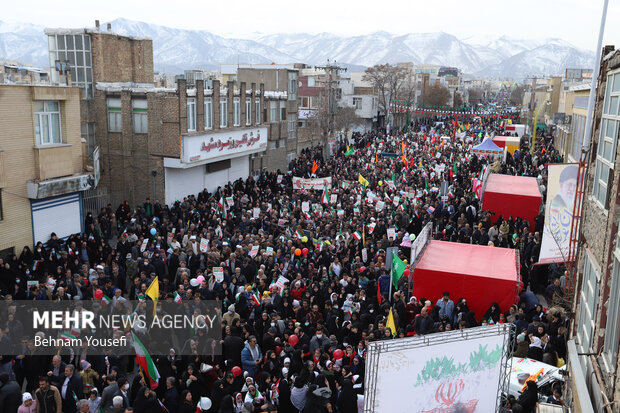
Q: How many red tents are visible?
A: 2